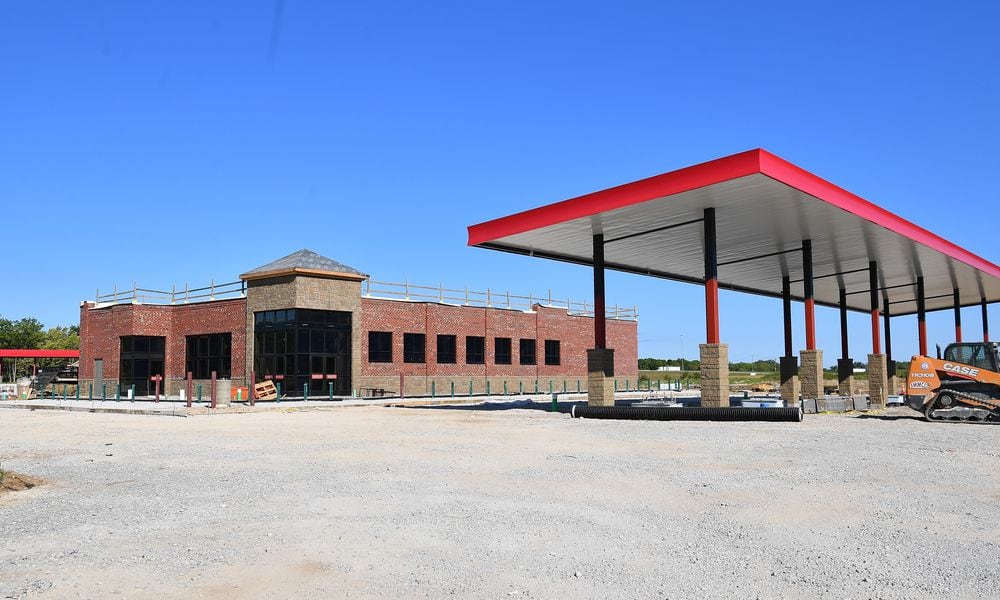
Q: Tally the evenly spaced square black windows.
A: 7